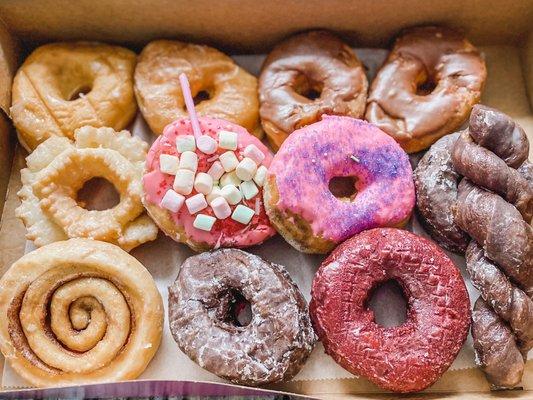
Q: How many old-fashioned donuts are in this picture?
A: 1